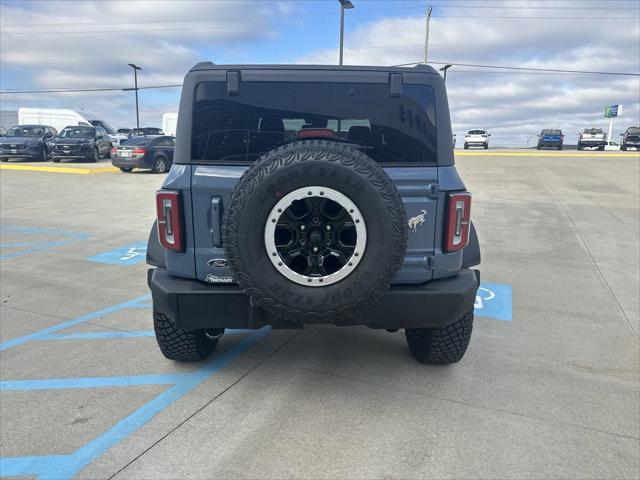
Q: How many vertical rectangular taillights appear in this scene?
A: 2